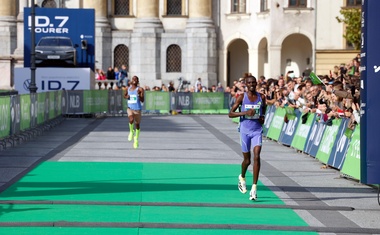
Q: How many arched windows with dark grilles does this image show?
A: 2